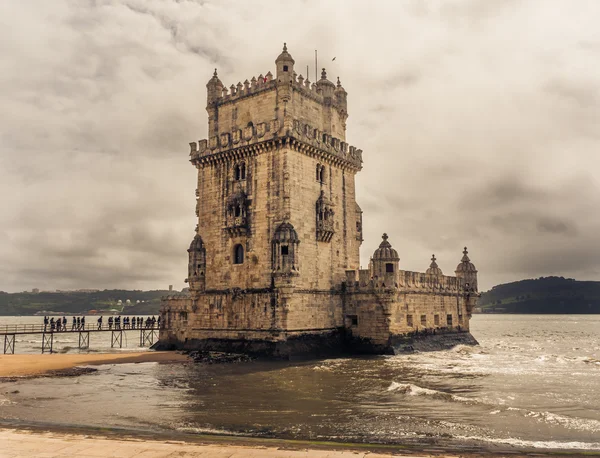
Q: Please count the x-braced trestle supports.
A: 5